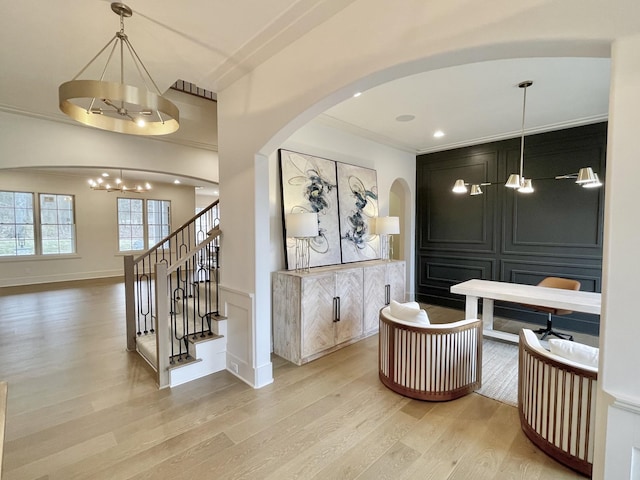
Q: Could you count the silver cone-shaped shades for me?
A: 6